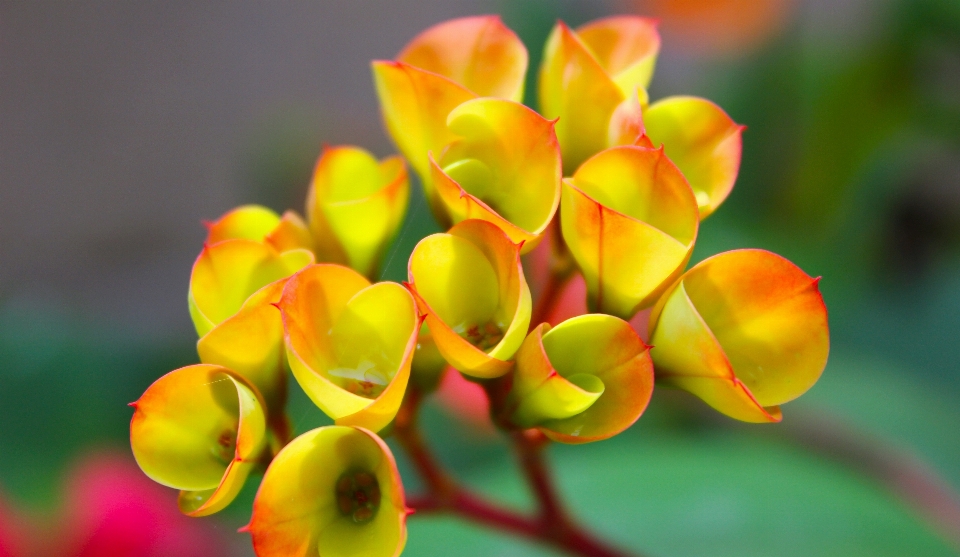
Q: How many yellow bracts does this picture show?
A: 14